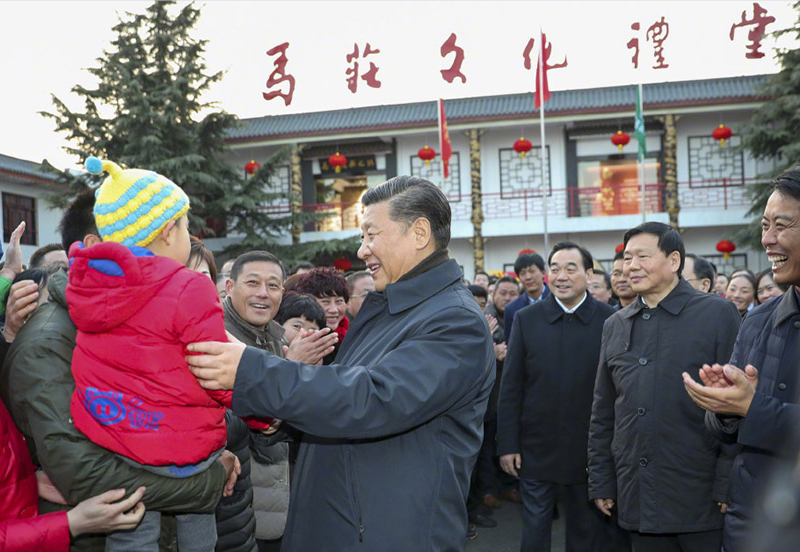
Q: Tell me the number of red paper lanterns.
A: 10